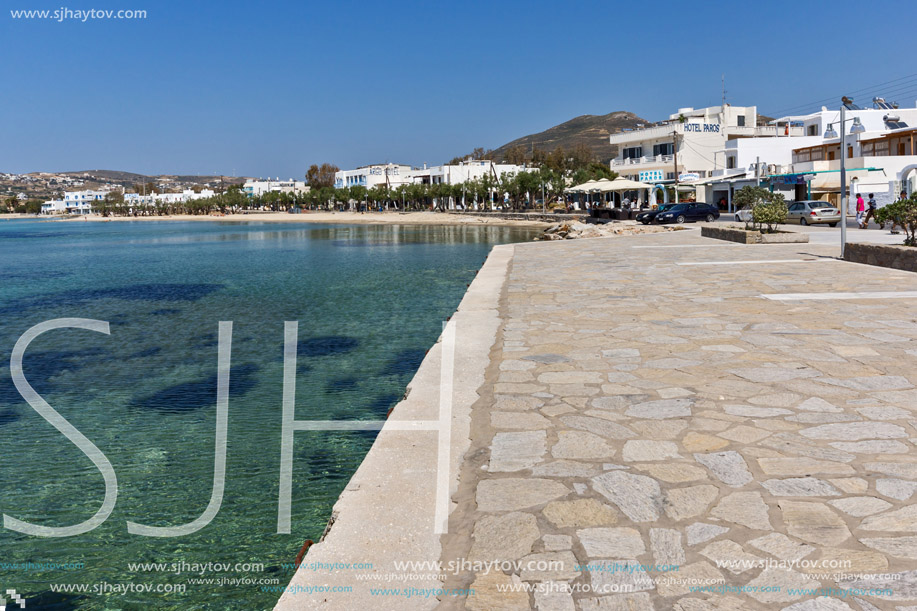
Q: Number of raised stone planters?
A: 2